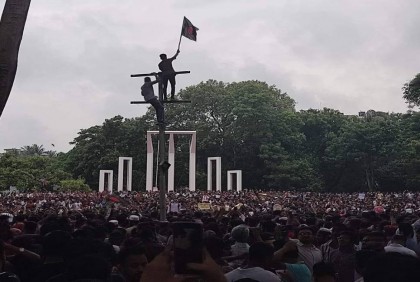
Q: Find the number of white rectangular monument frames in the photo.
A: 5